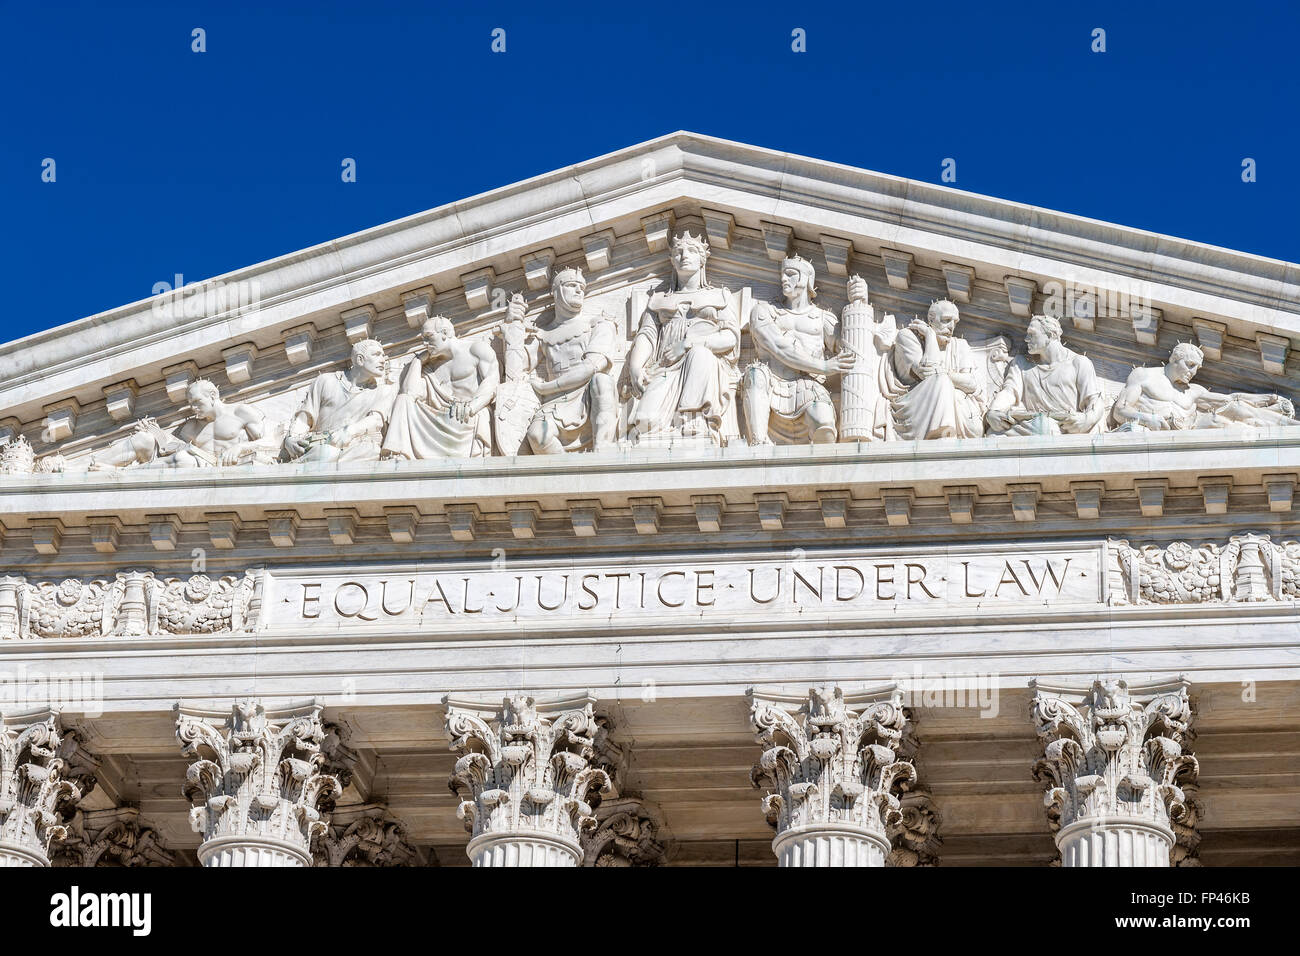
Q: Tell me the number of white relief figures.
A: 9